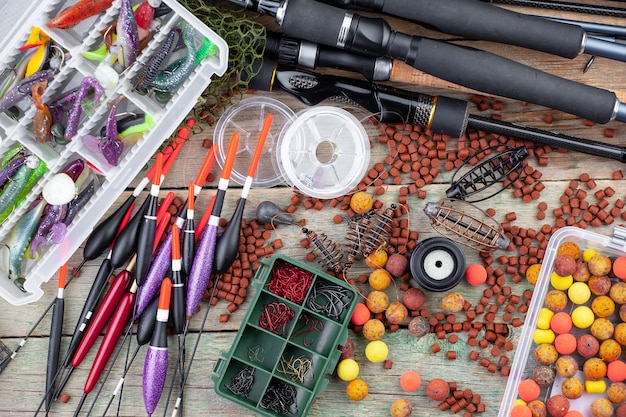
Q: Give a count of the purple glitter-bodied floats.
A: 3